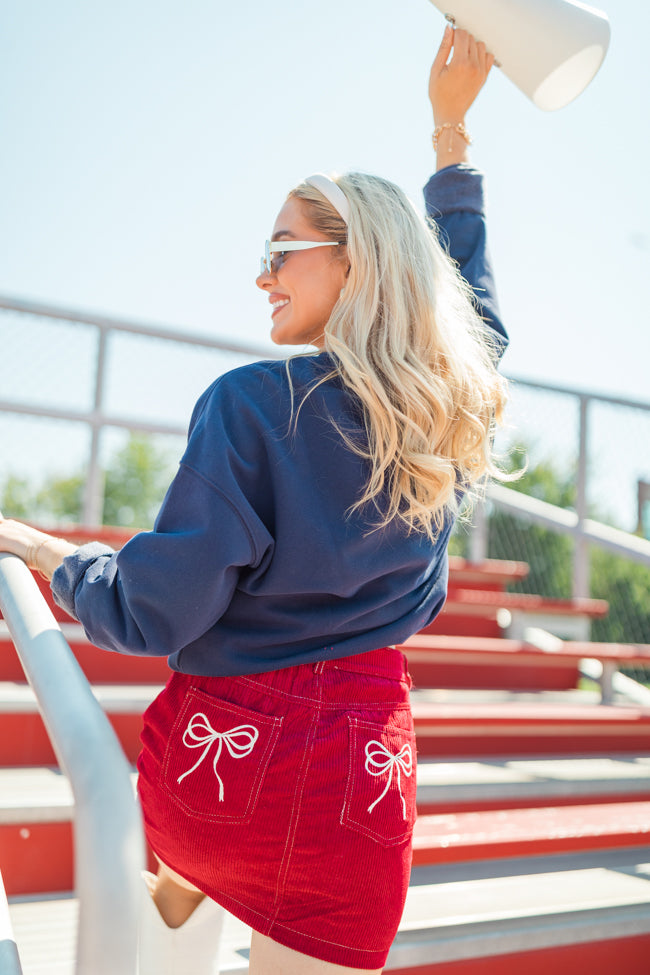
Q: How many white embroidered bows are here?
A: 2